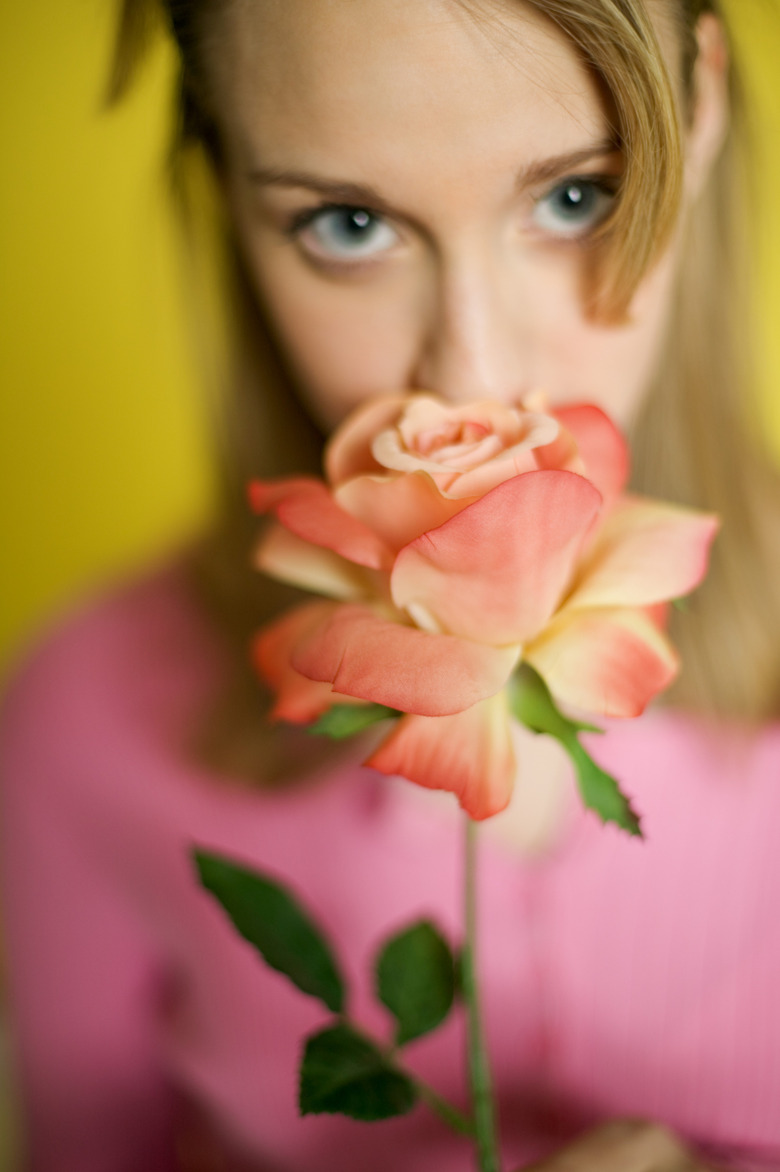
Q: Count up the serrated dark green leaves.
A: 3